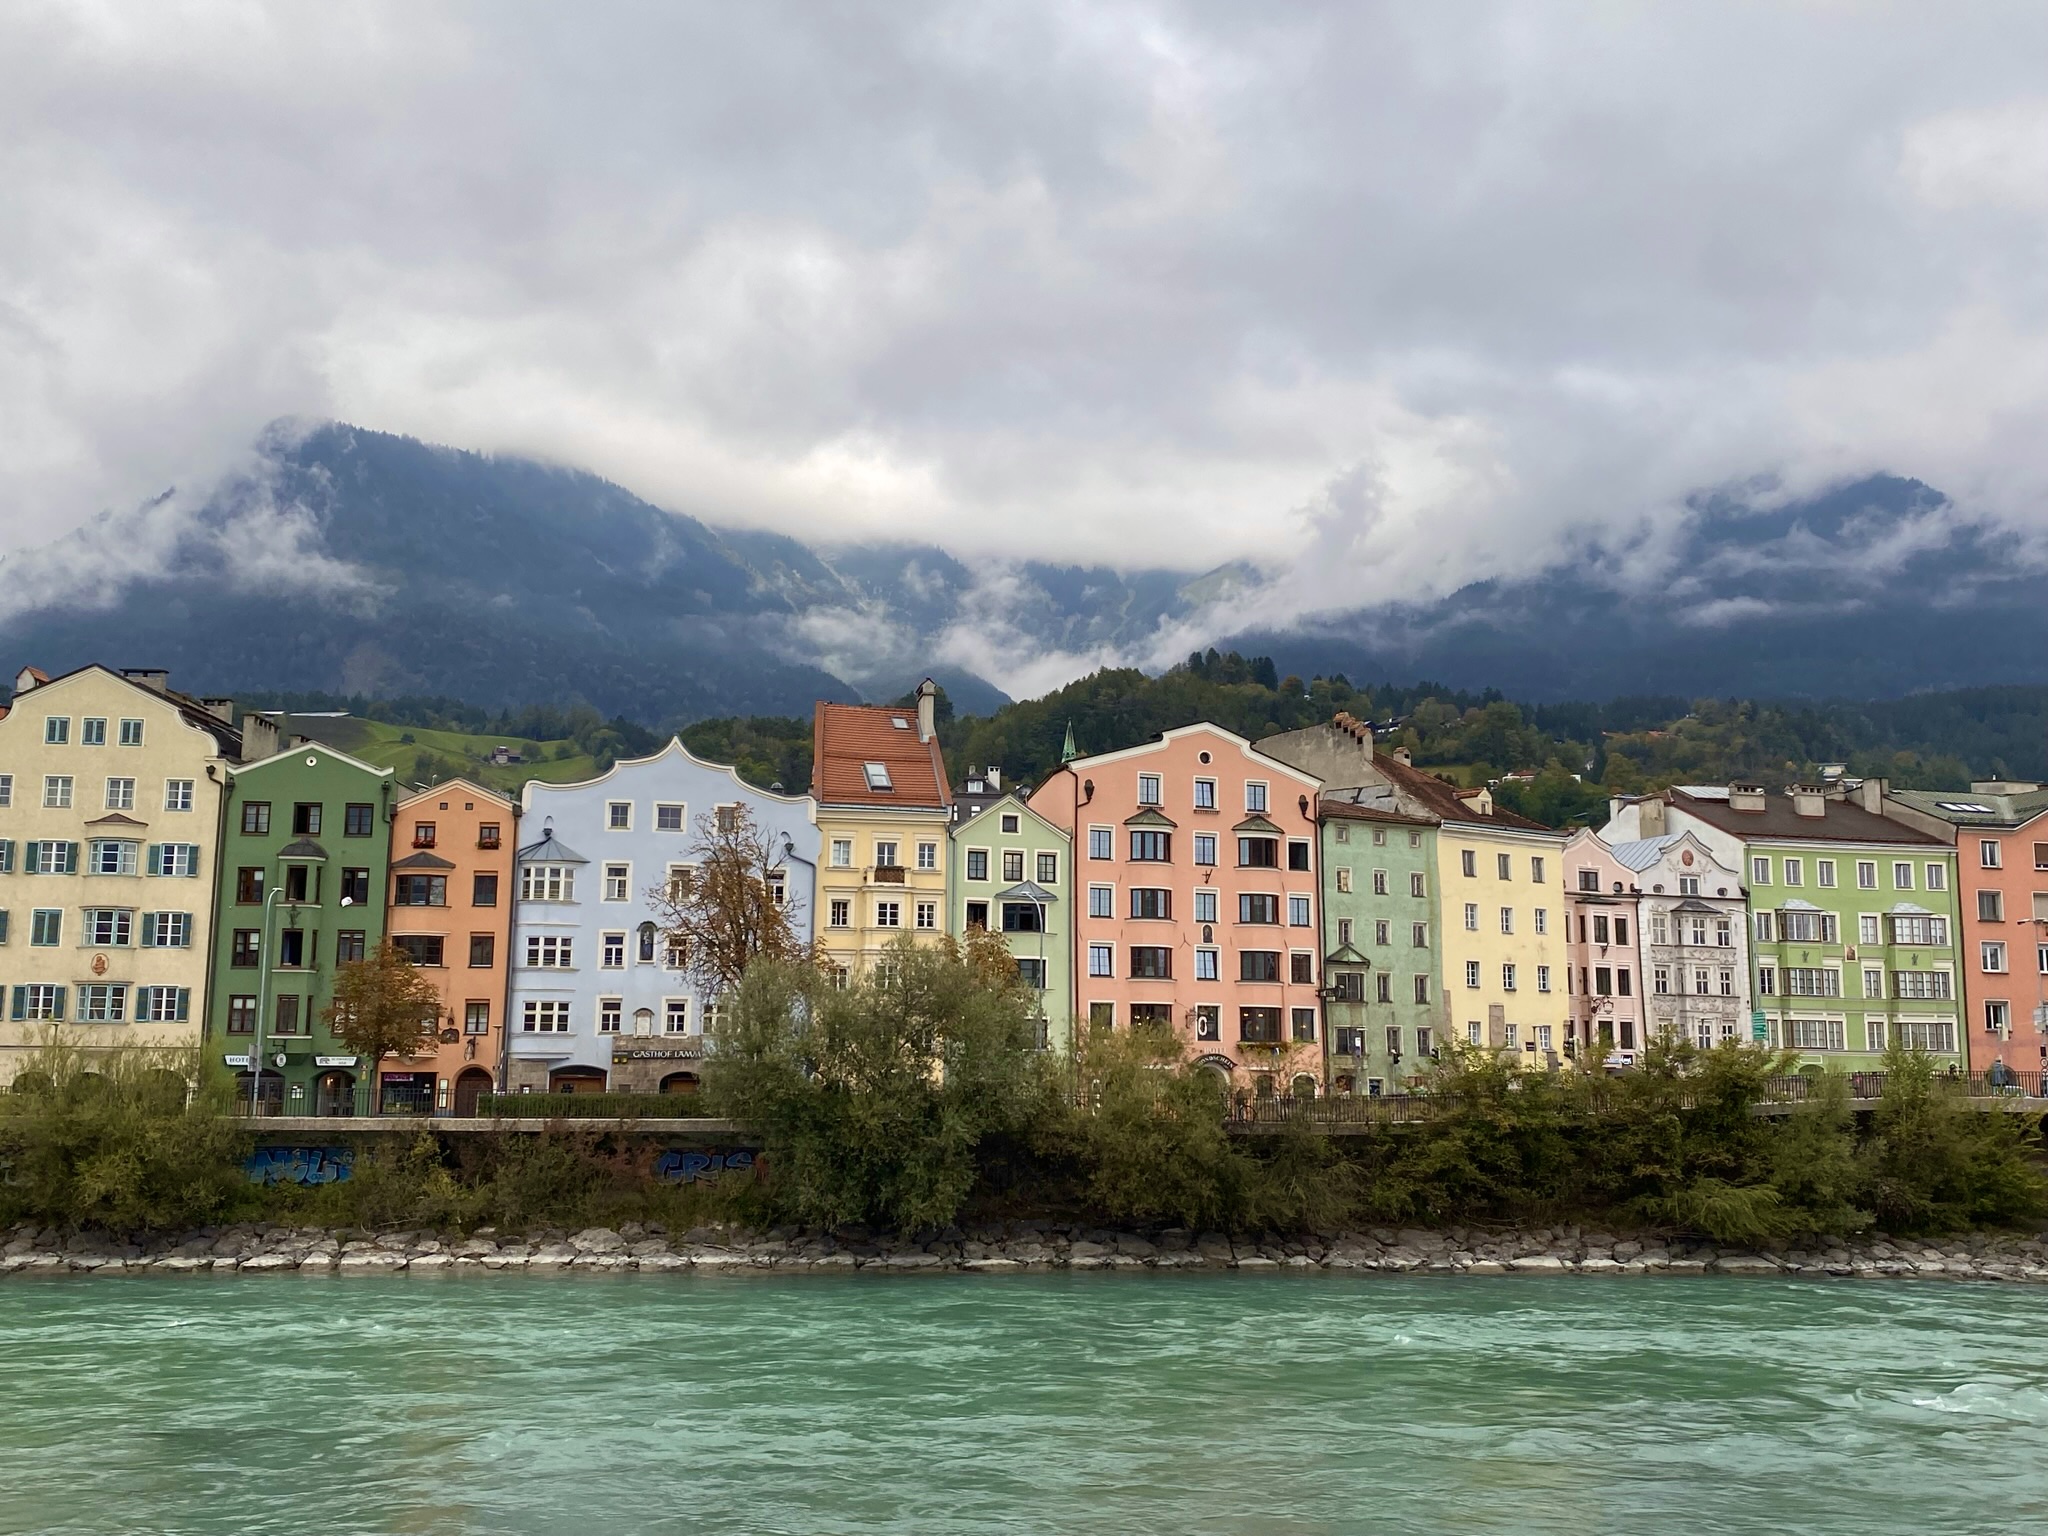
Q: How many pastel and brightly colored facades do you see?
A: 13